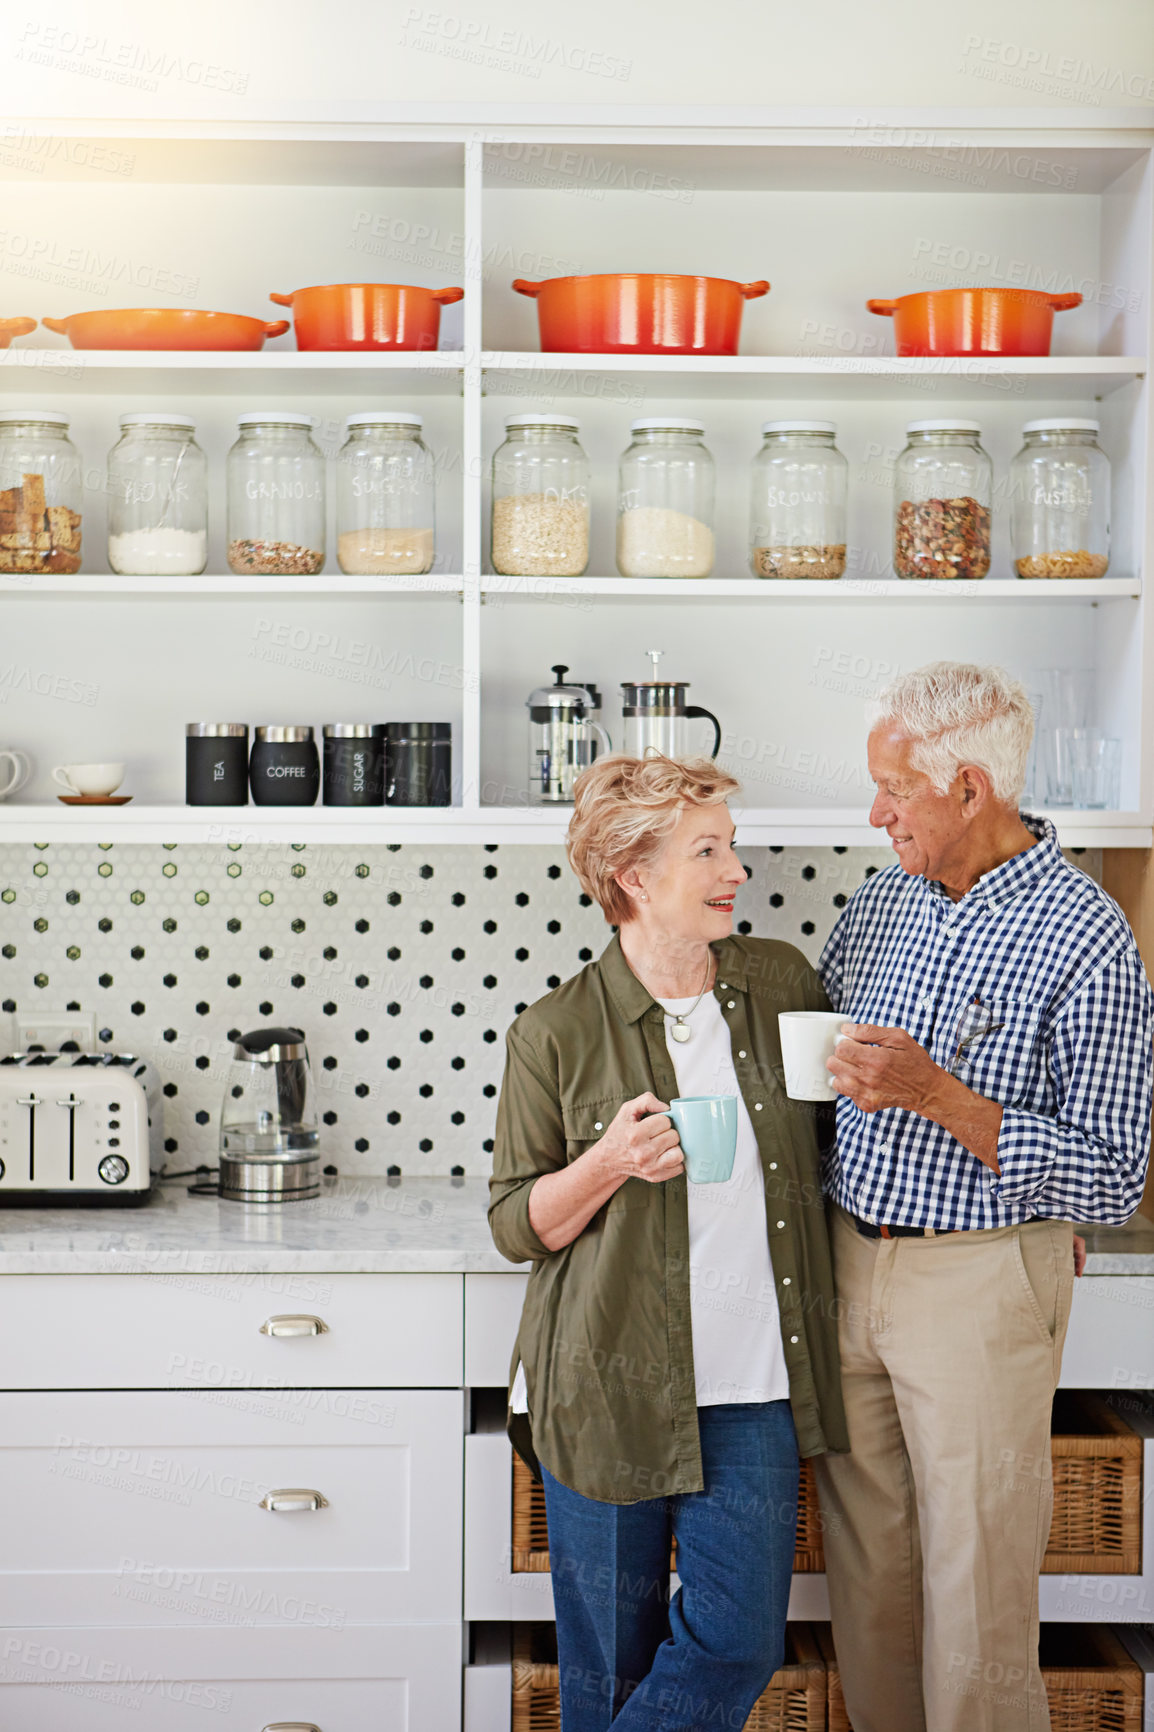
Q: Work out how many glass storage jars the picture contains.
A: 9